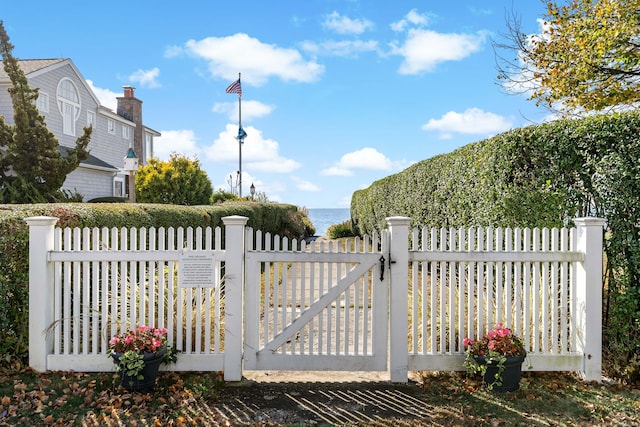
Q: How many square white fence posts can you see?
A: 4